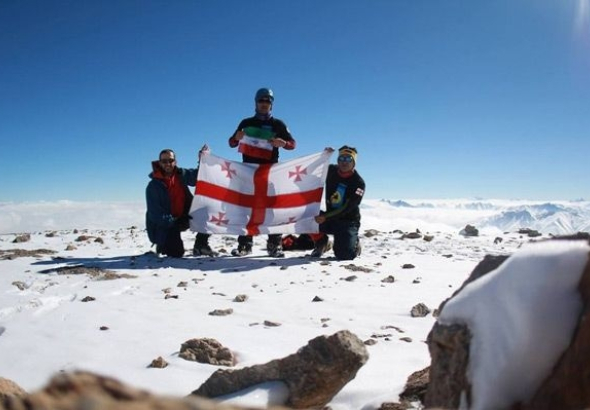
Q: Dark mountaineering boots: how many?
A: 4